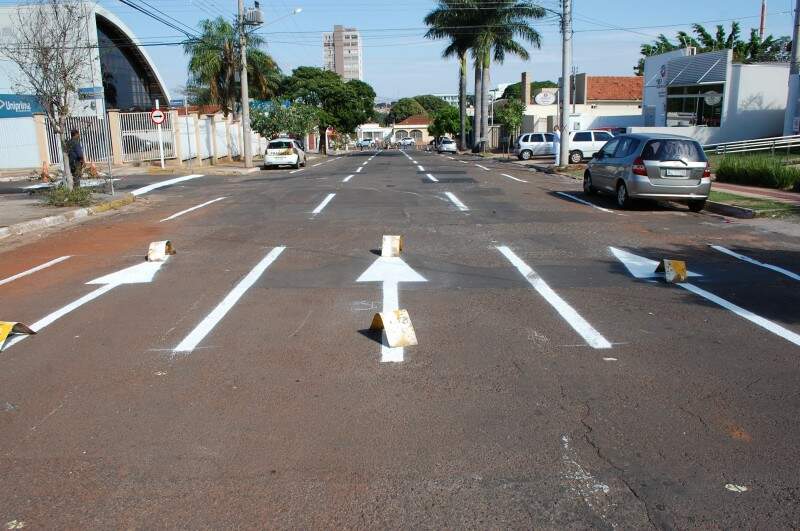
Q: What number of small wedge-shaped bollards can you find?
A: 5